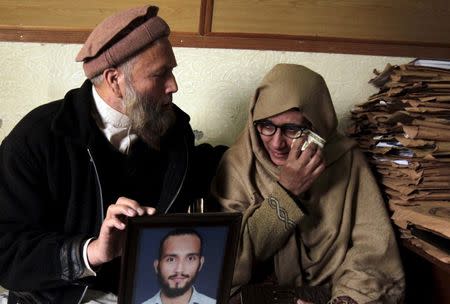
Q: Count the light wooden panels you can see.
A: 2